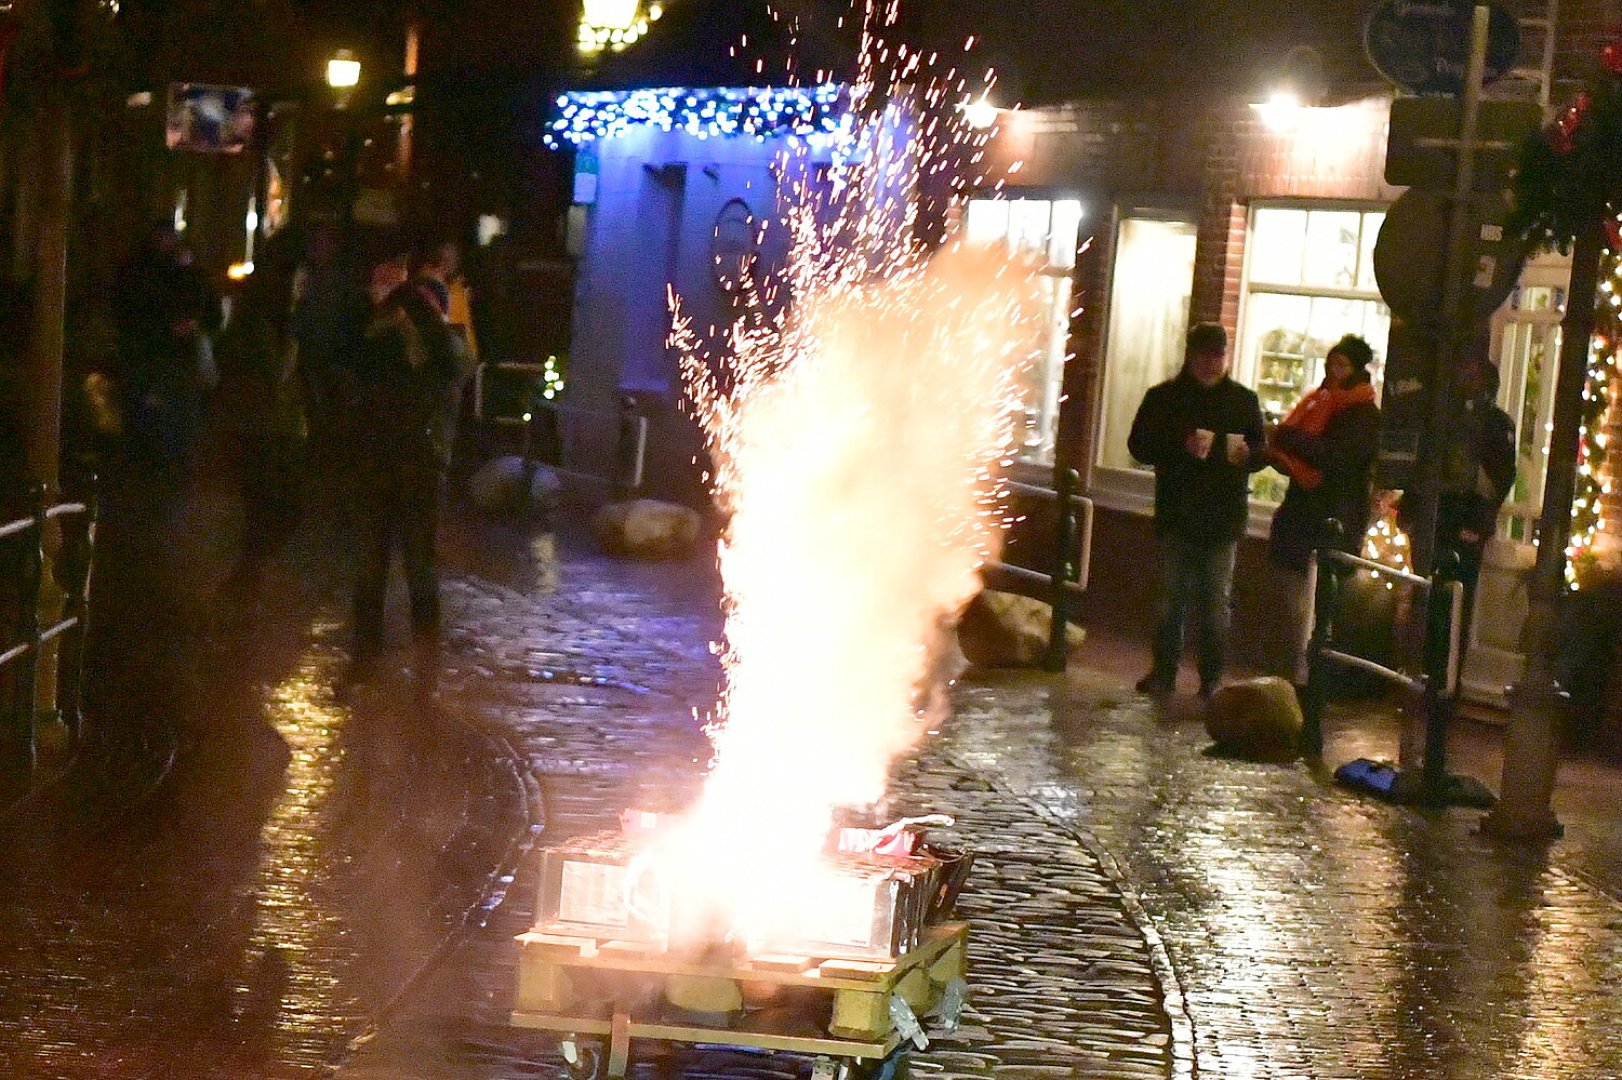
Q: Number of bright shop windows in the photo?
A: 3